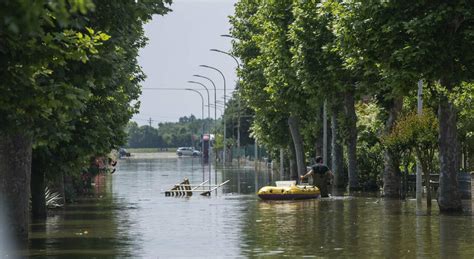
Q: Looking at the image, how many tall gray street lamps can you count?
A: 6